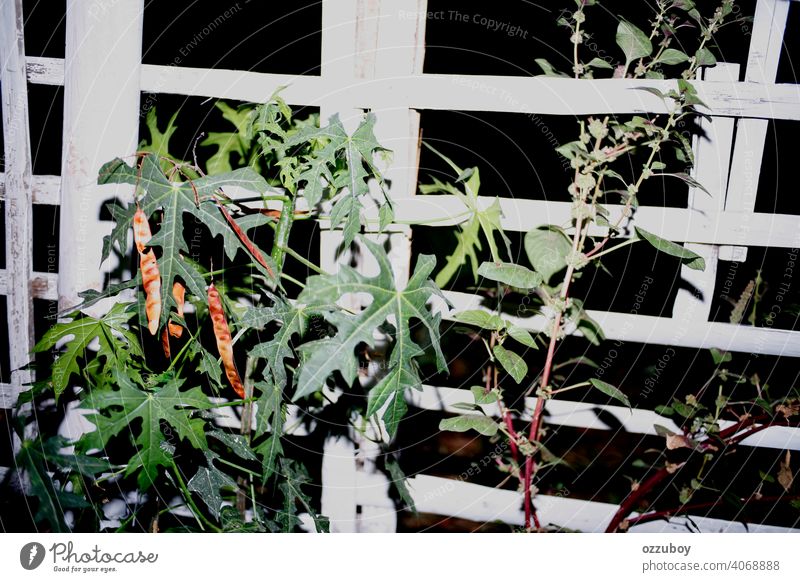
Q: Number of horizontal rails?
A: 5